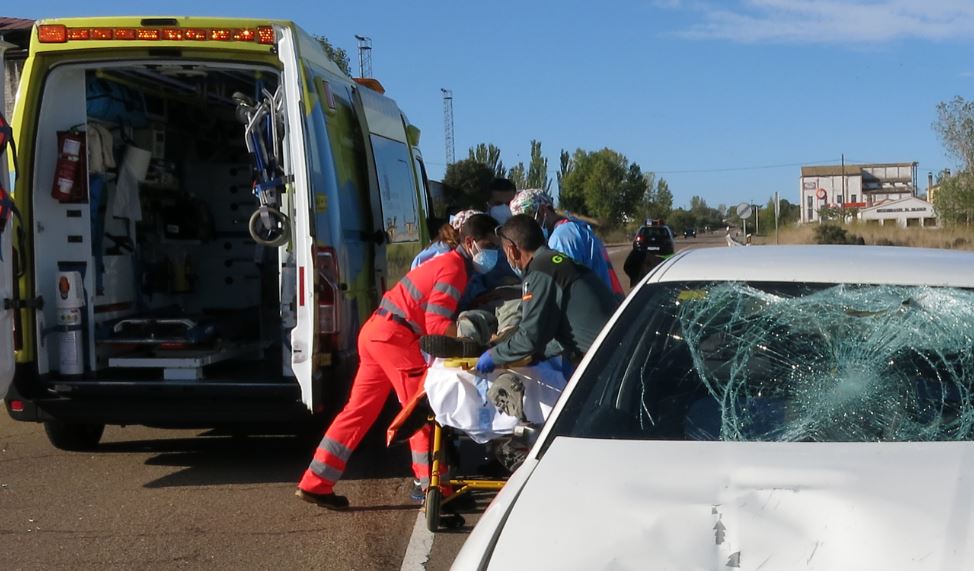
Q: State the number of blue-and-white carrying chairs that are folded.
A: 1